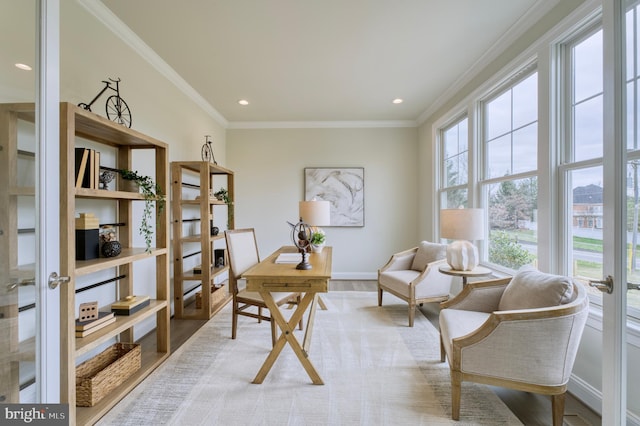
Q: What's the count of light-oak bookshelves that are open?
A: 2